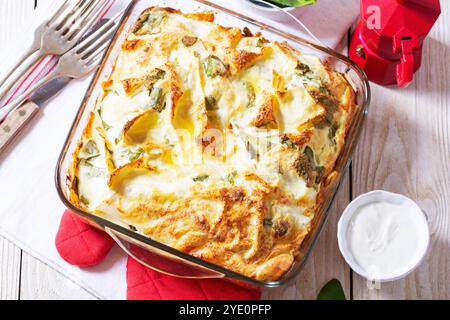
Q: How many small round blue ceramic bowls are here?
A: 0